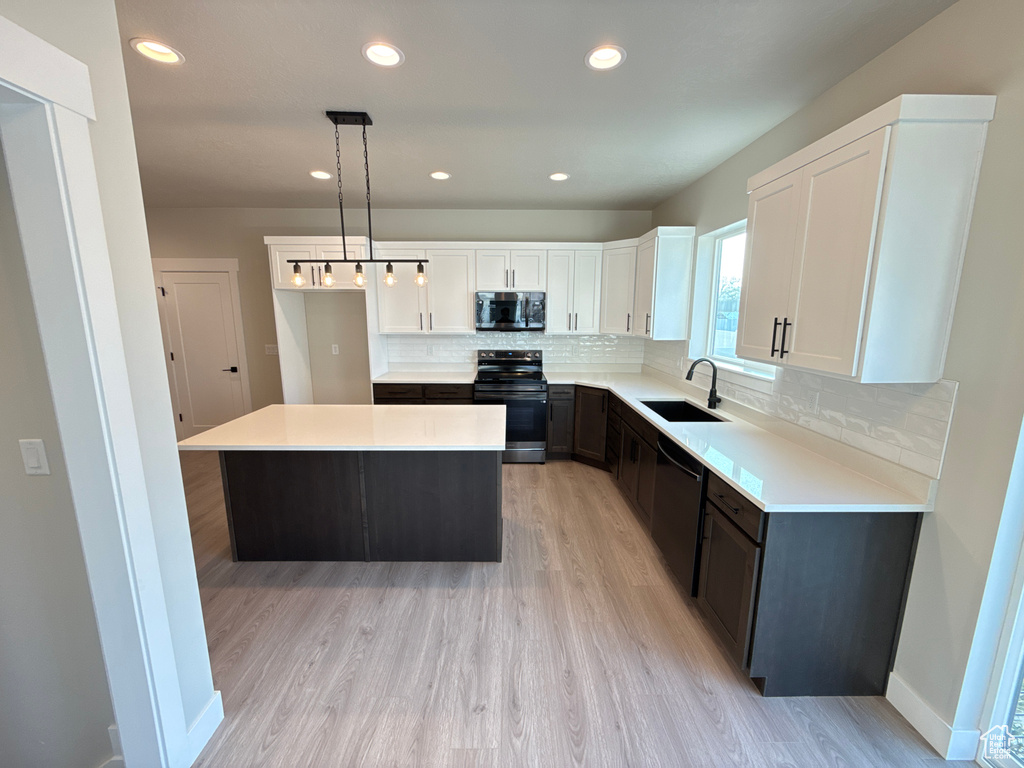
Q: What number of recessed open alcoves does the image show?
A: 1